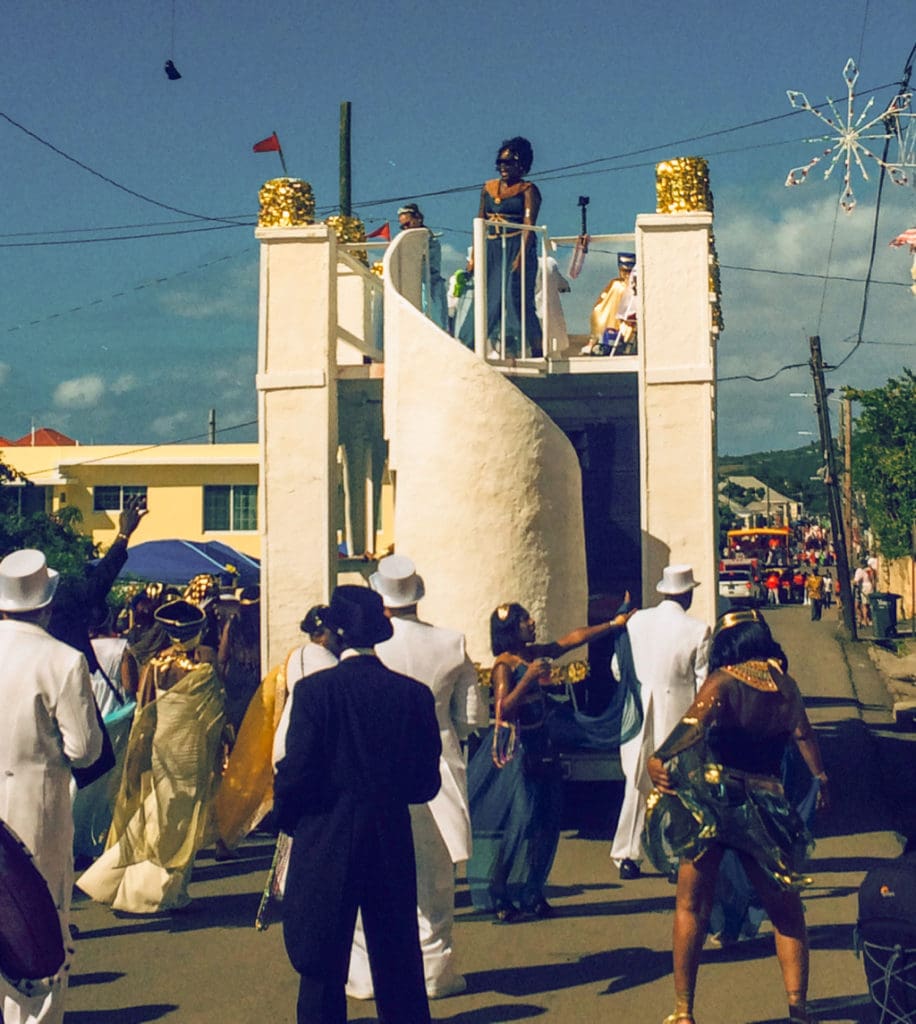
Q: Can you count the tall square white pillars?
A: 2